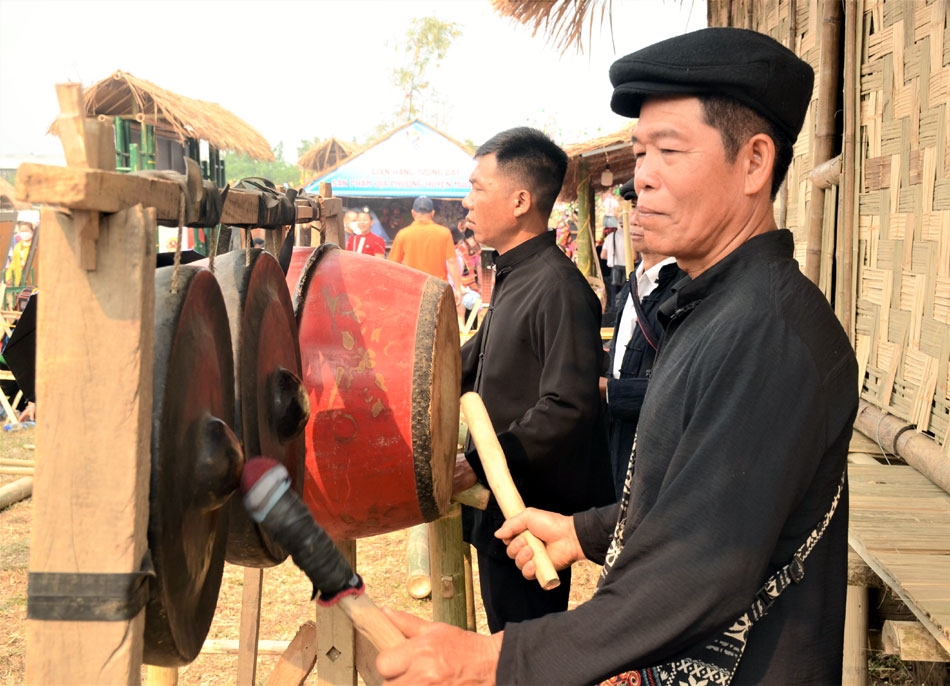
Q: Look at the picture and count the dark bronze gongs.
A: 2